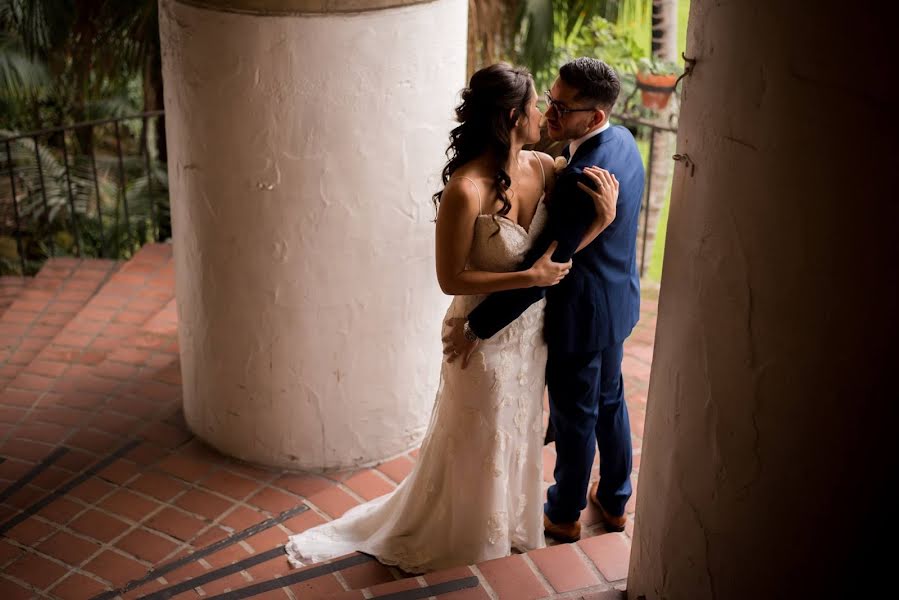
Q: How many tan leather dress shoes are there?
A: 2